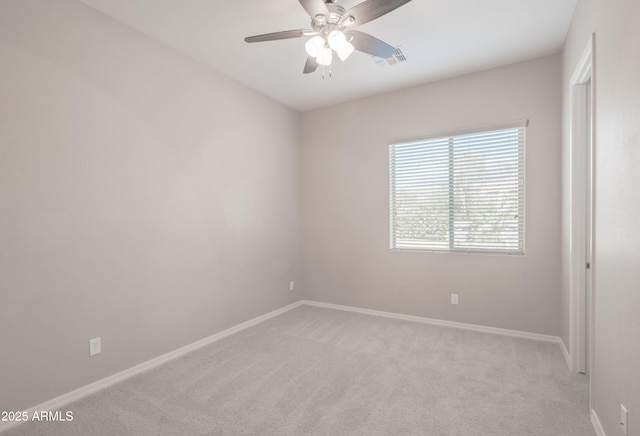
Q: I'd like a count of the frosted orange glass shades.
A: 0